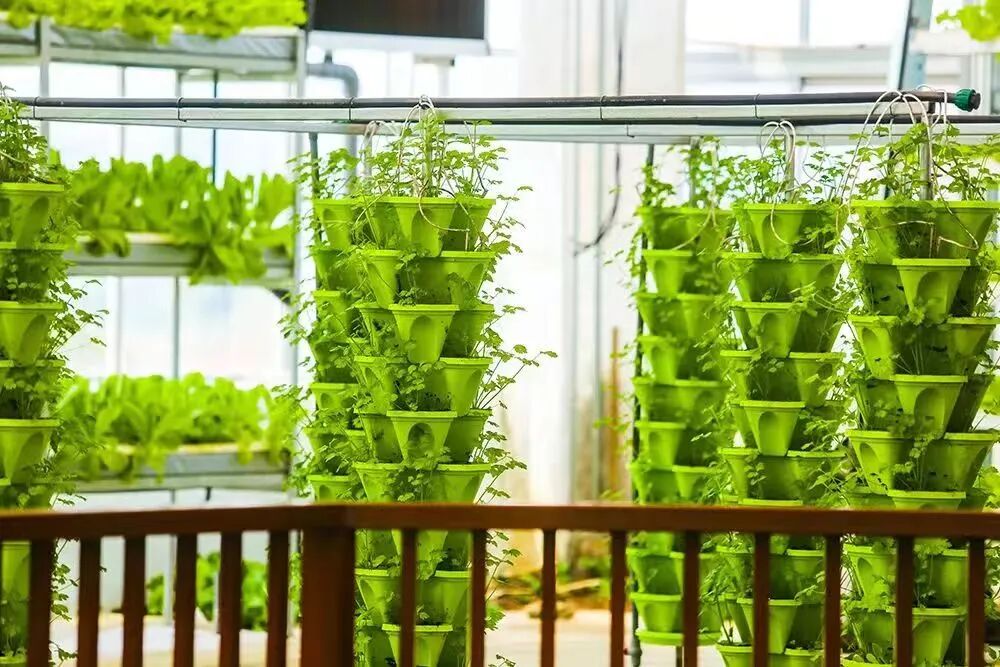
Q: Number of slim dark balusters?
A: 15